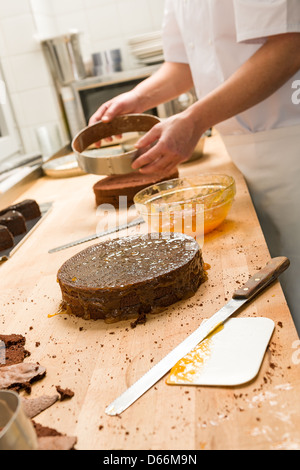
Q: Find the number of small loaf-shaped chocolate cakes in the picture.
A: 3